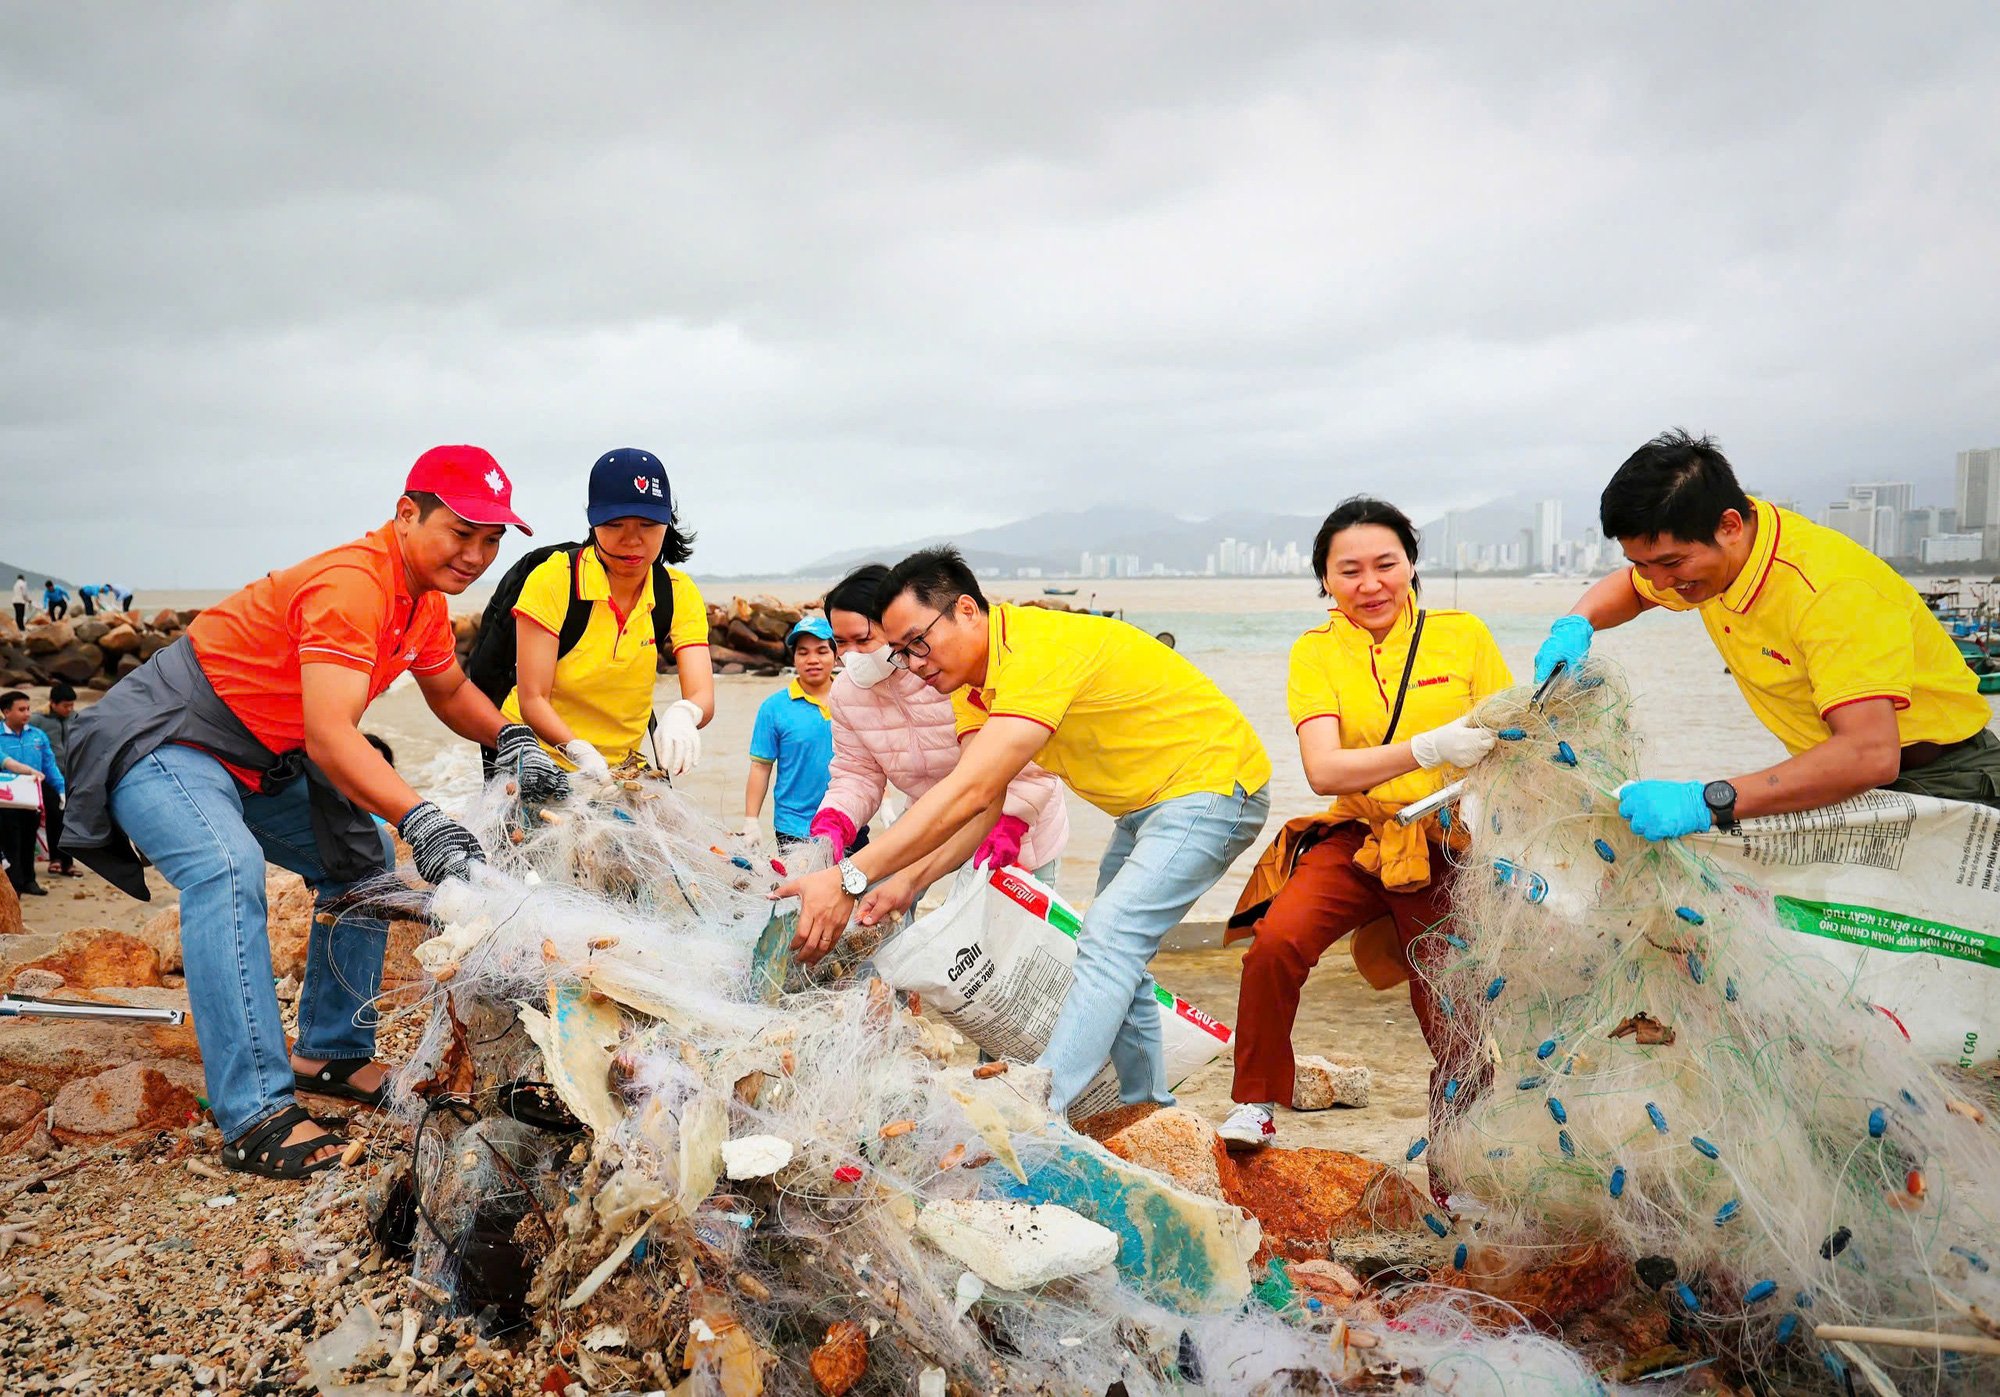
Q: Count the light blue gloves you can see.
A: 2